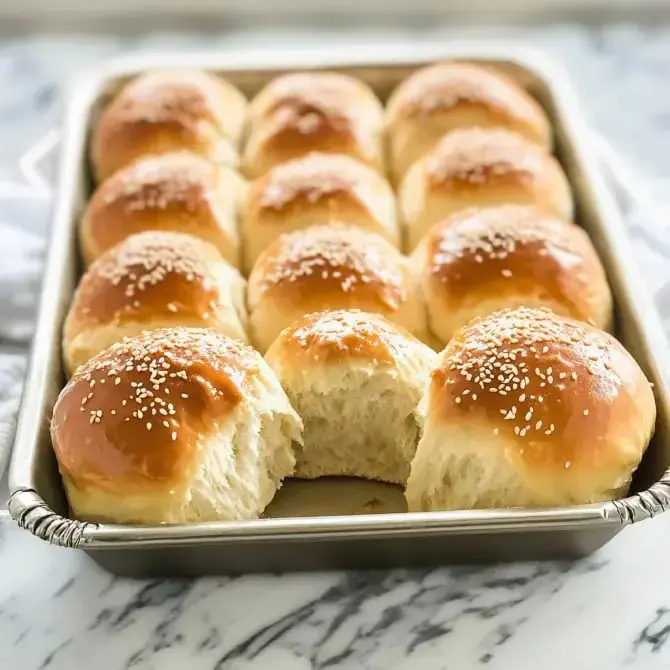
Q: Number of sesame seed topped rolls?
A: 12